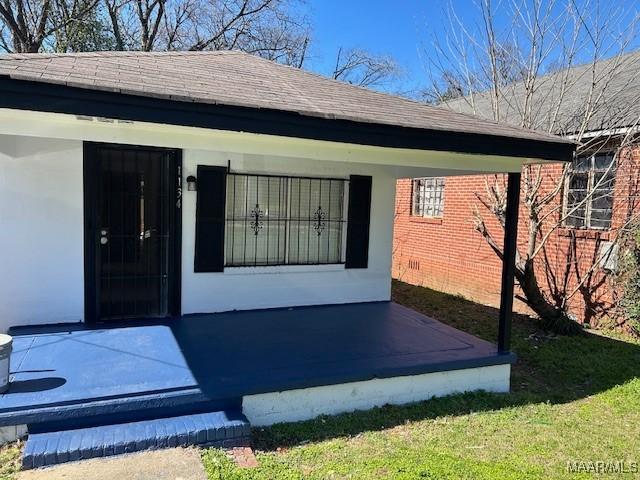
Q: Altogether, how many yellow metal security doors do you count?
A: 0